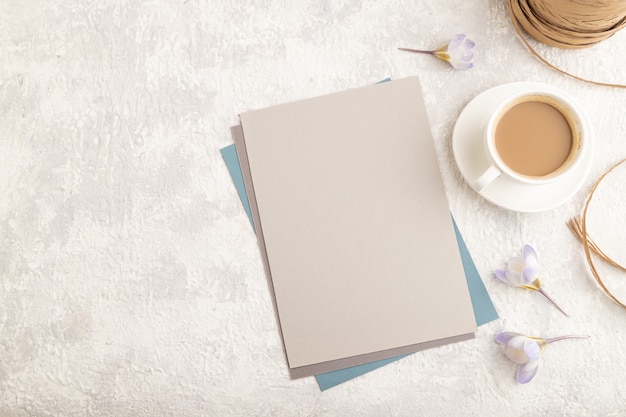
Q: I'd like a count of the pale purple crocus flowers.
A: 3